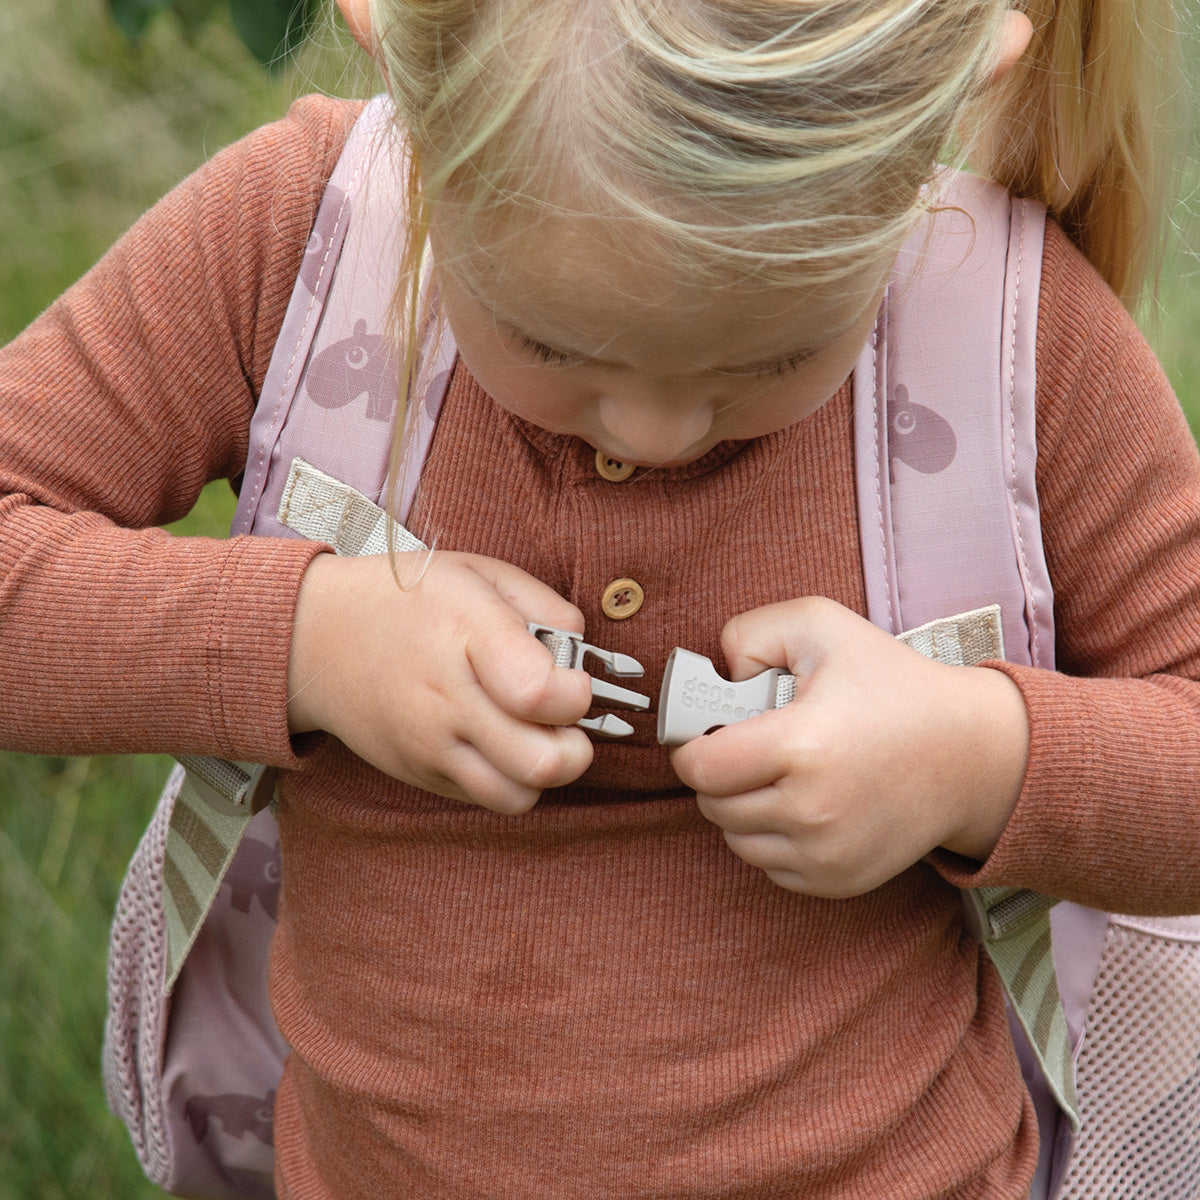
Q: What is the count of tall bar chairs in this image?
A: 0